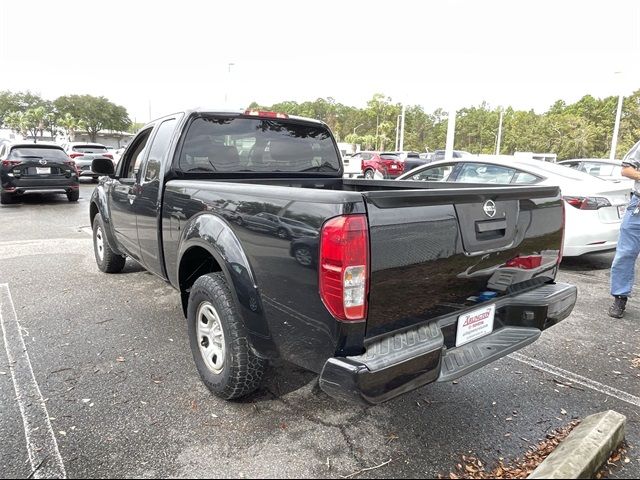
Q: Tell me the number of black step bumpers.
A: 1